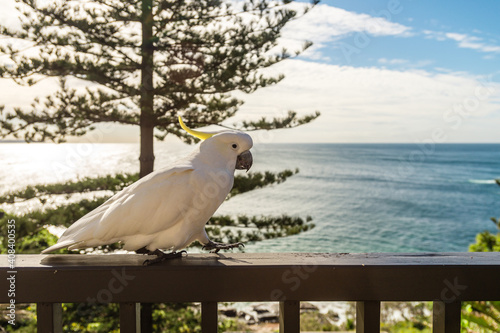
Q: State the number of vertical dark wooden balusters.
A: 6